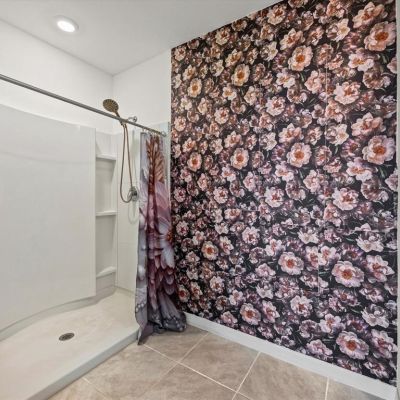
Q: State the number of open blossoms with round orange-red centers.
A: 14